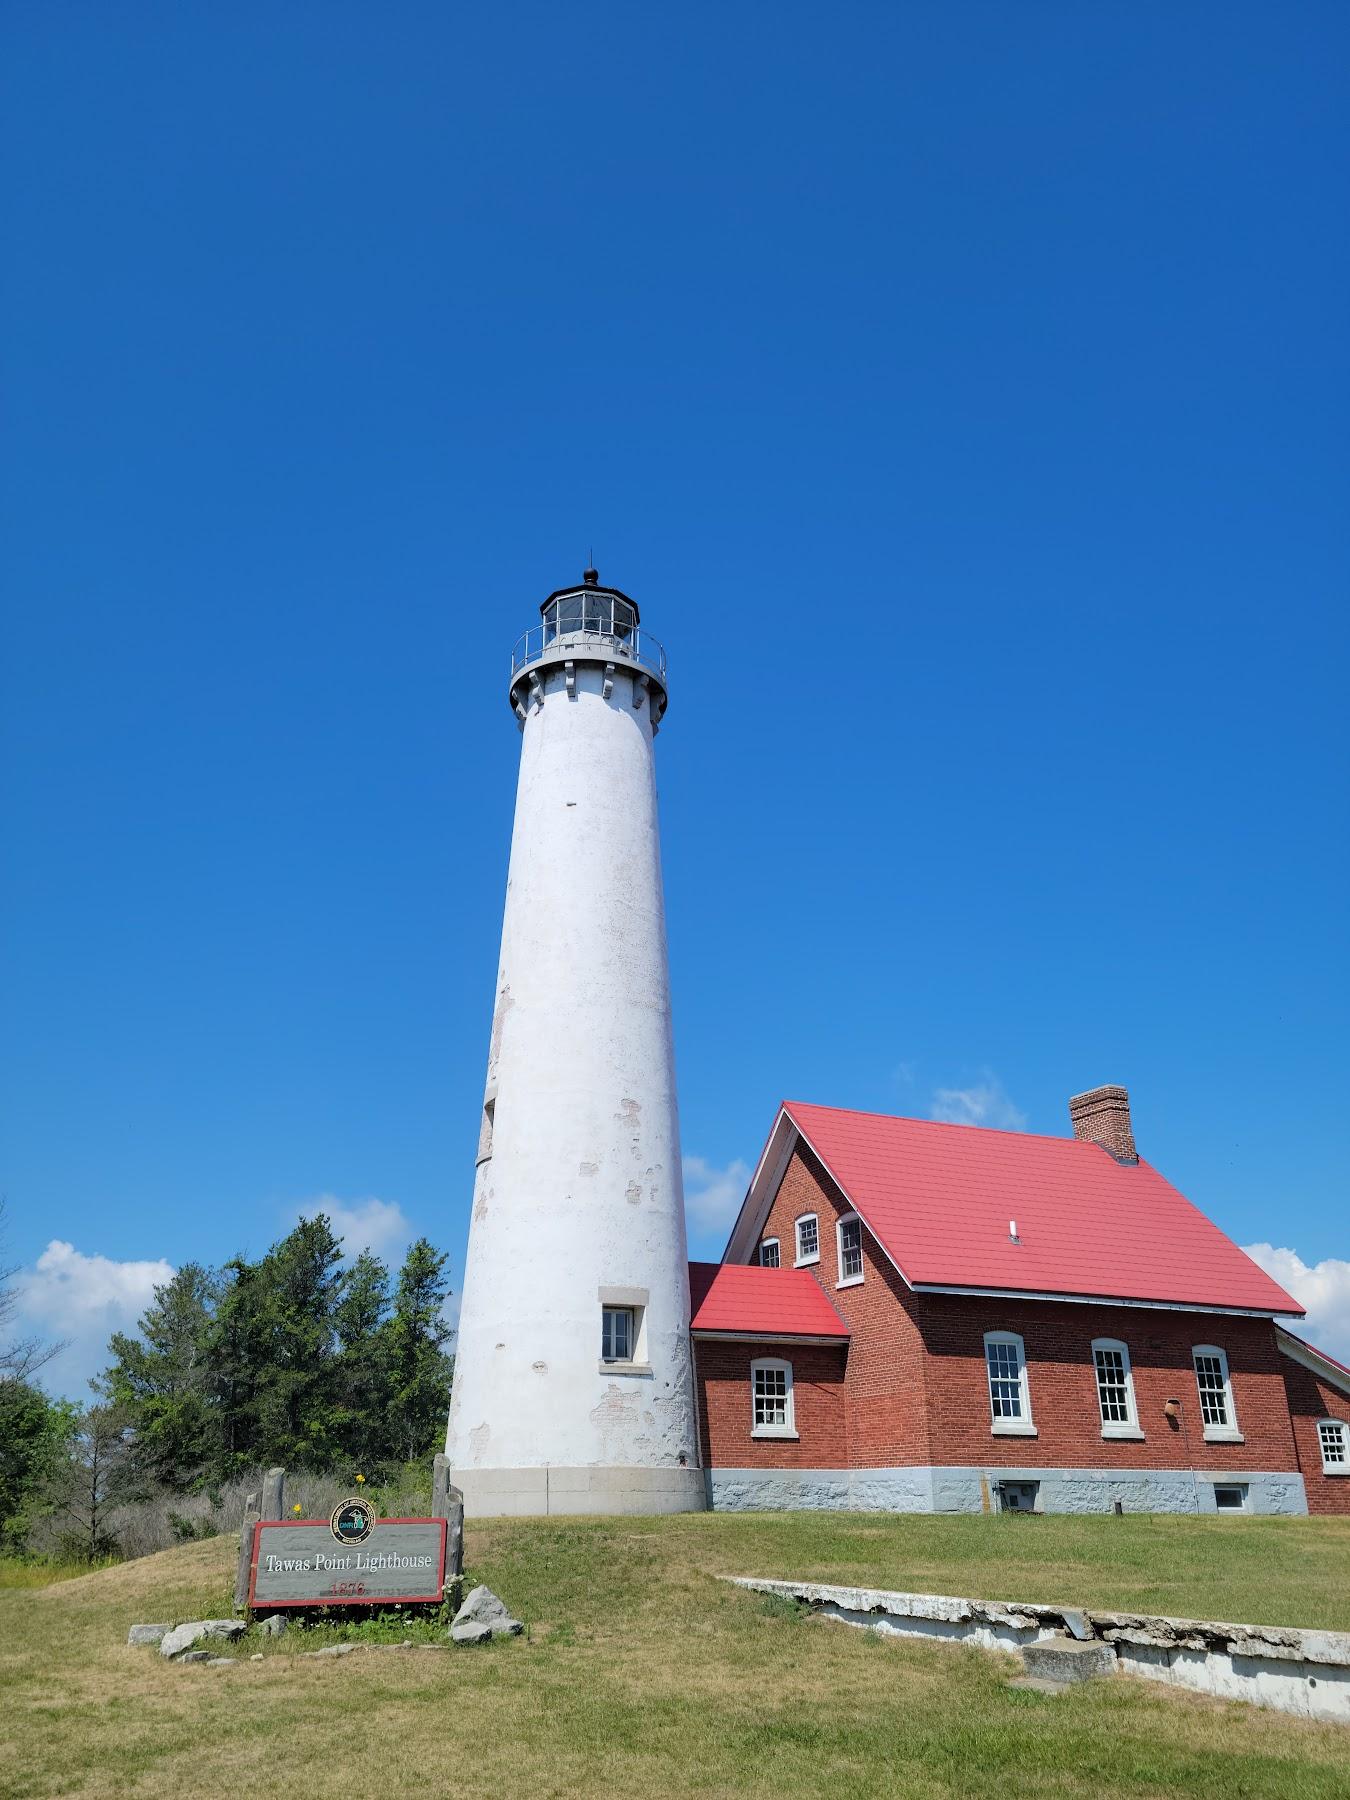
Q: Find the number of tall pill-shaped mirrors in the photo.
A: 0